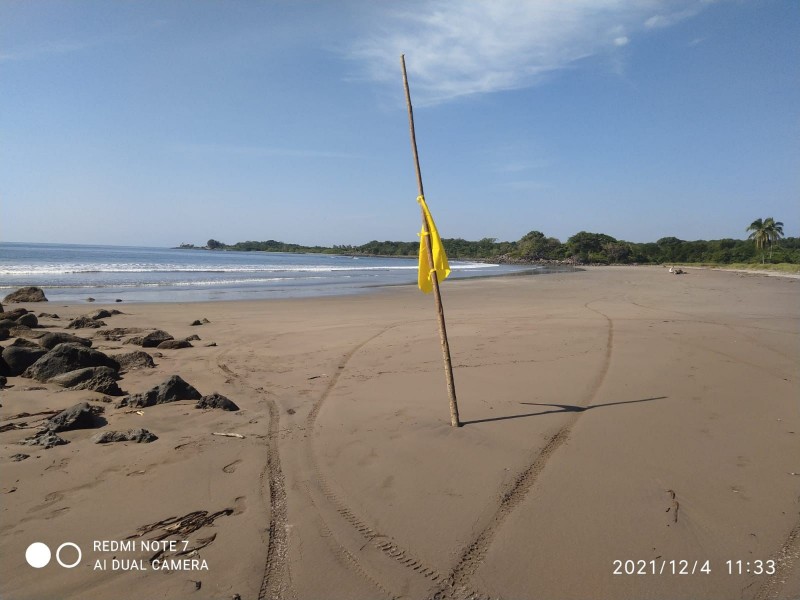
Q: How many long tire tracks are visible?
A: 3